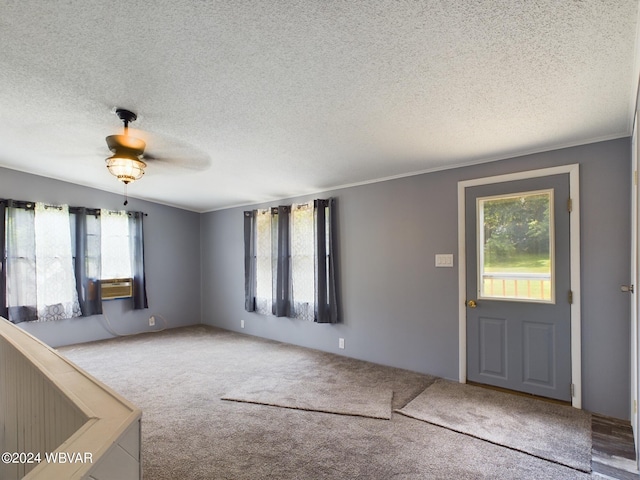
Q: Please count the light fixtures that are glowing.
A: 1